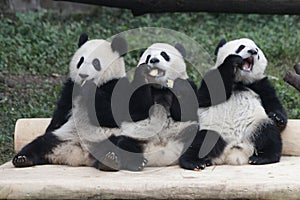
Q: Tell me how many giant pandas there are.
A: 3